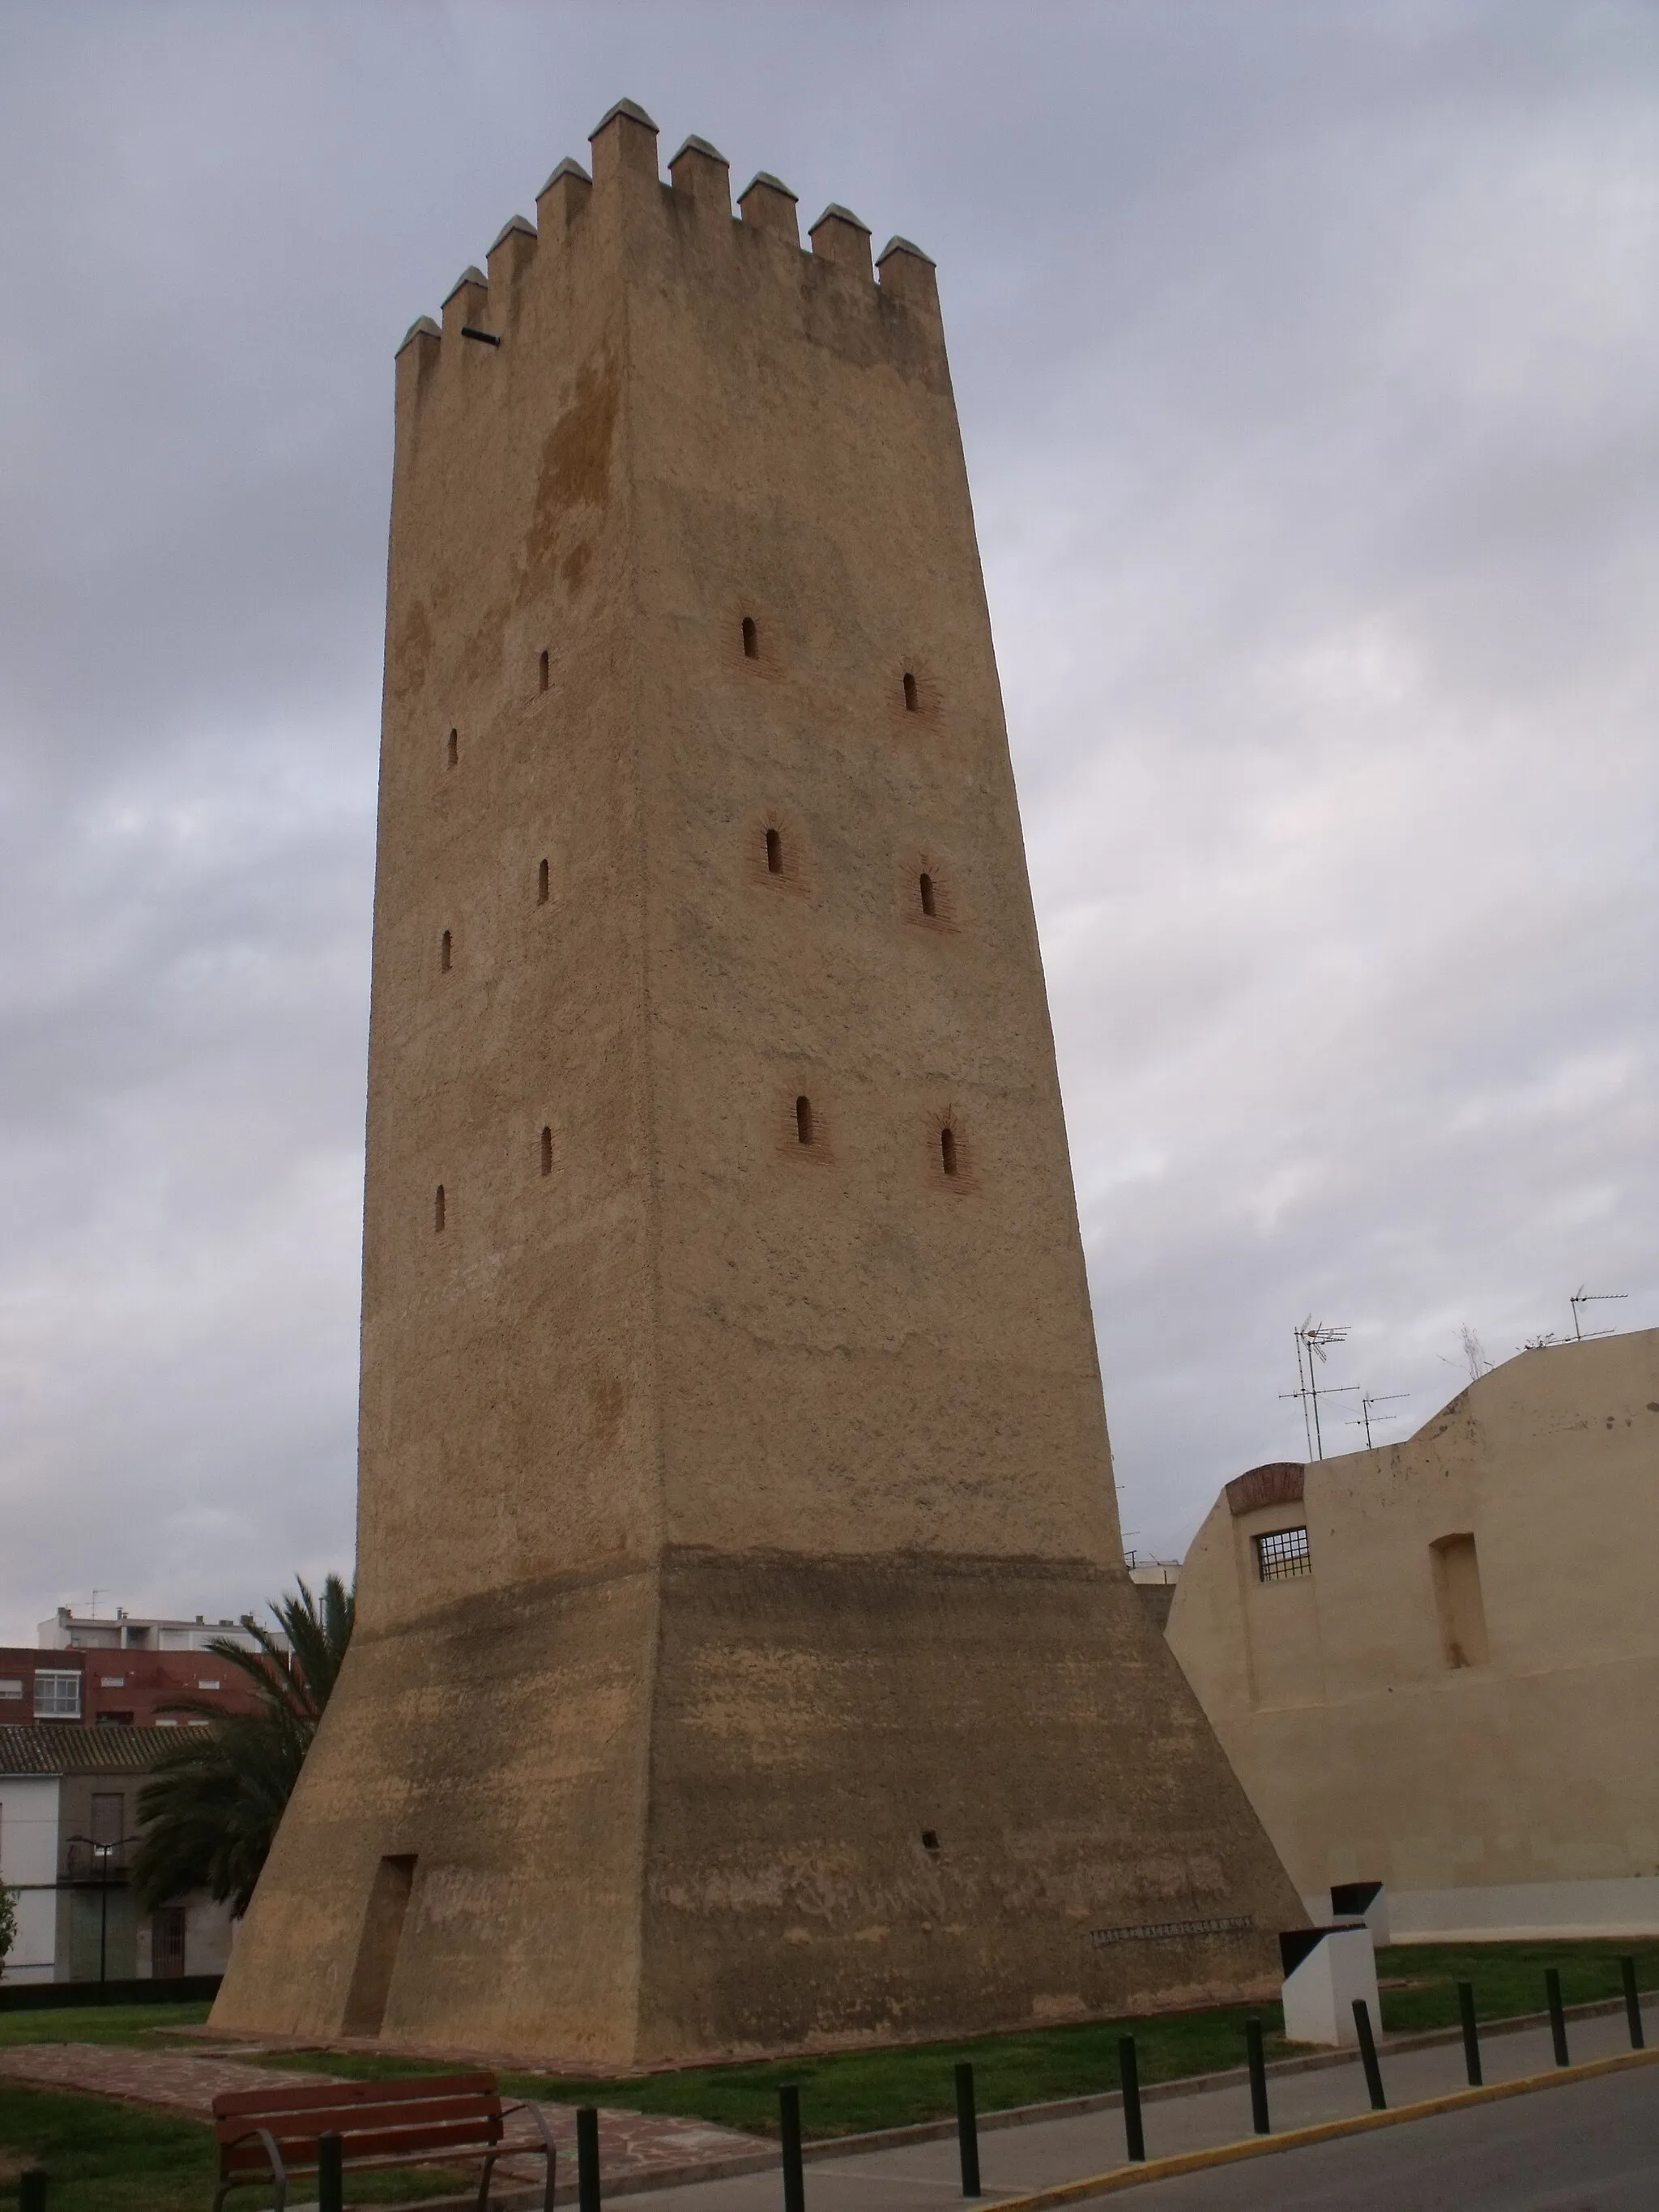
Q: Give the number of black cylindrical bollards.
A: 11